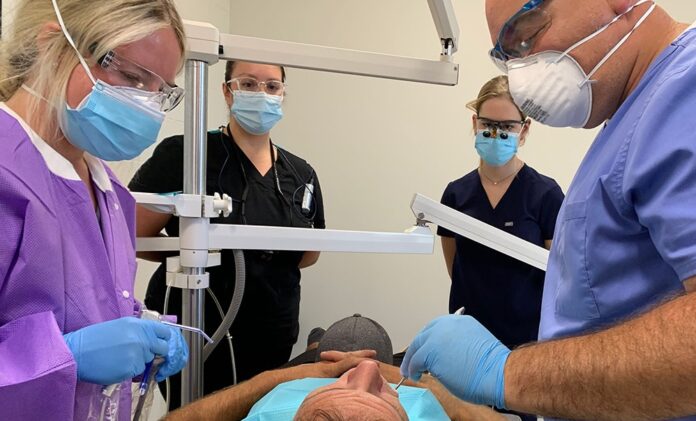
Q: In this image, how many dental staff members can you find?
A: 4